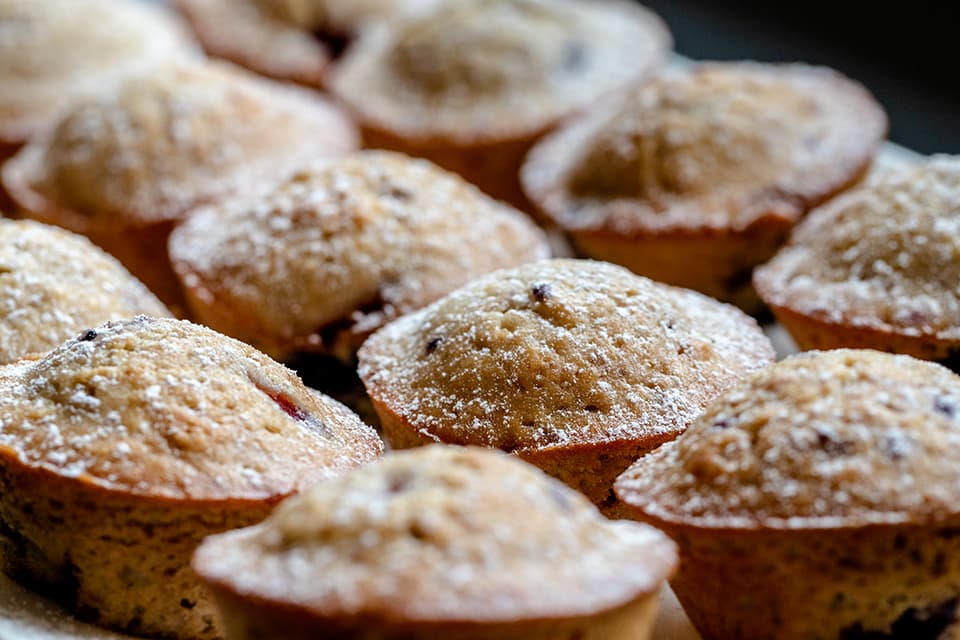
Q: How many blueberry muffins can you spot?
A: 12